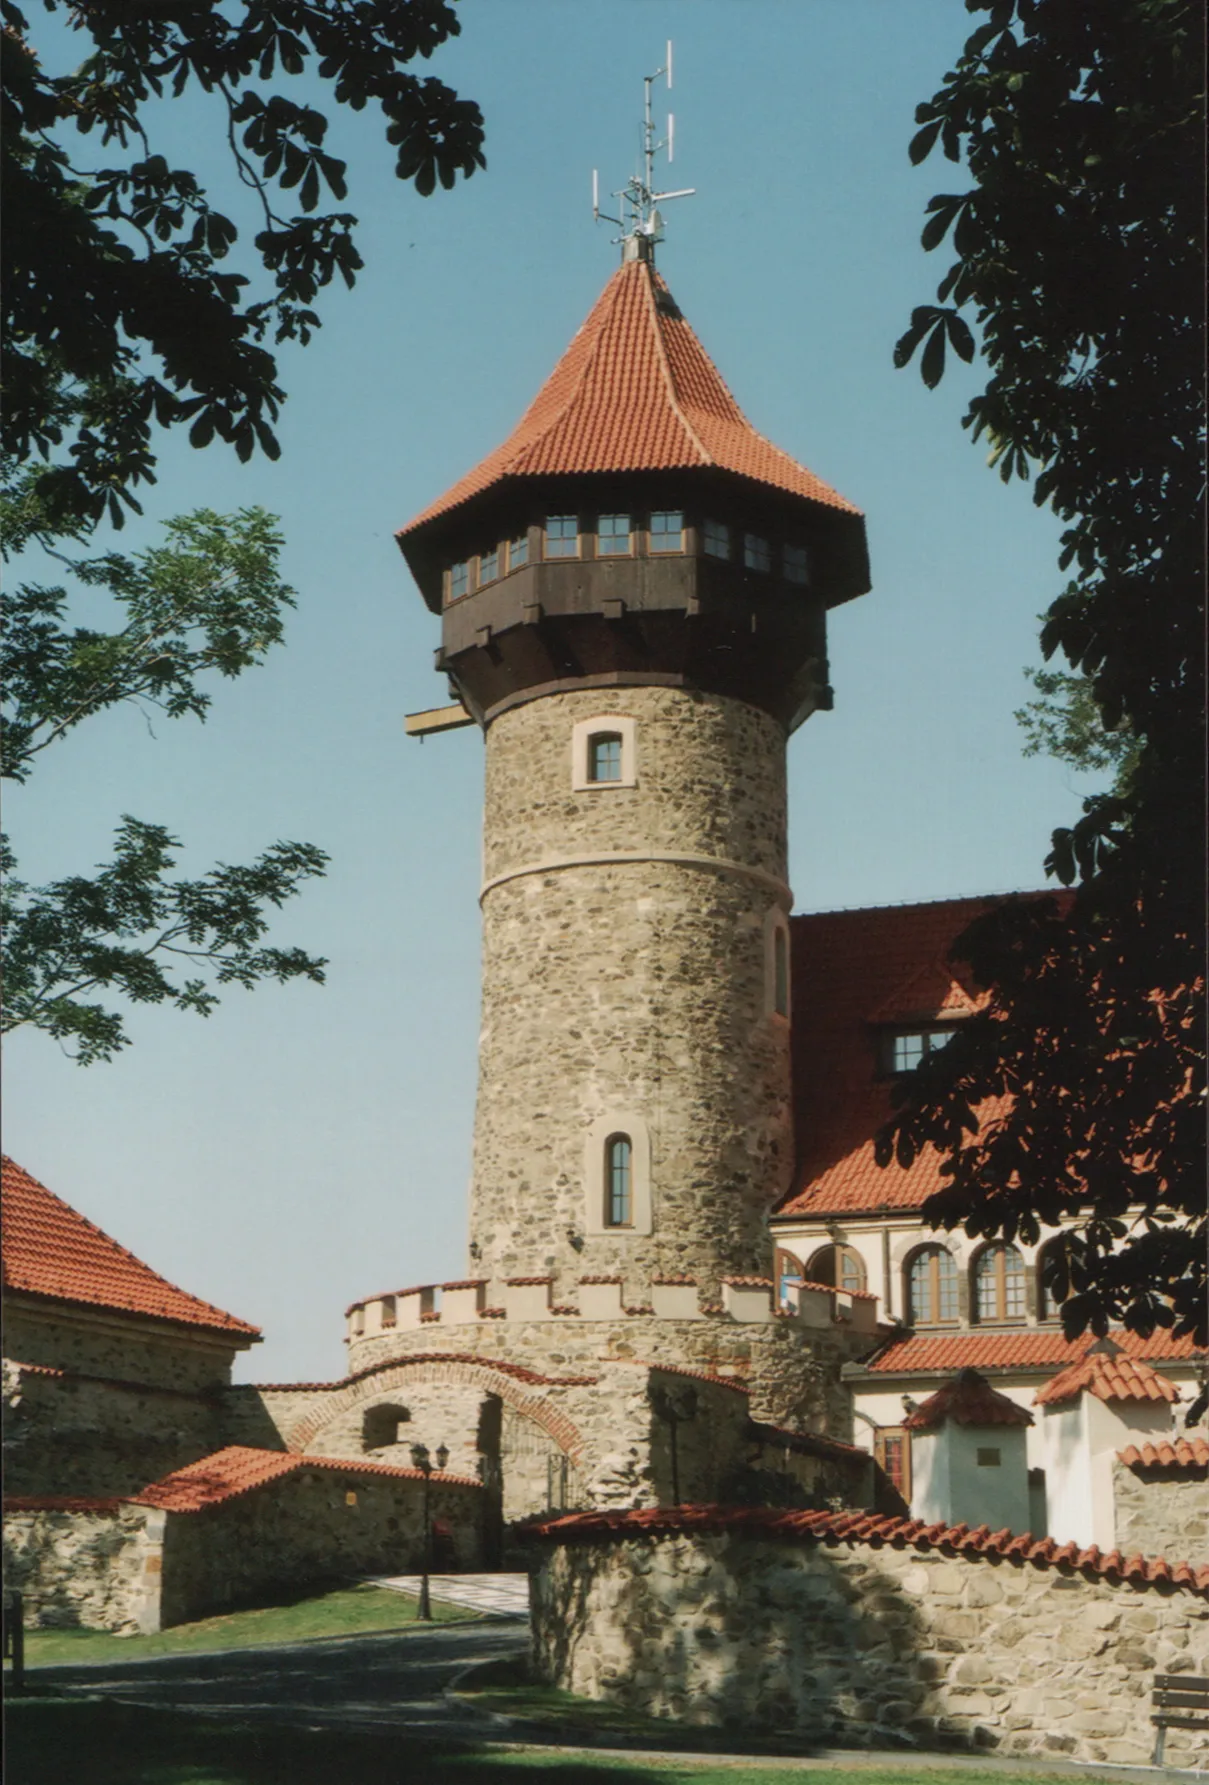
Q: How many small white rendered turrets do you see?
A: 2